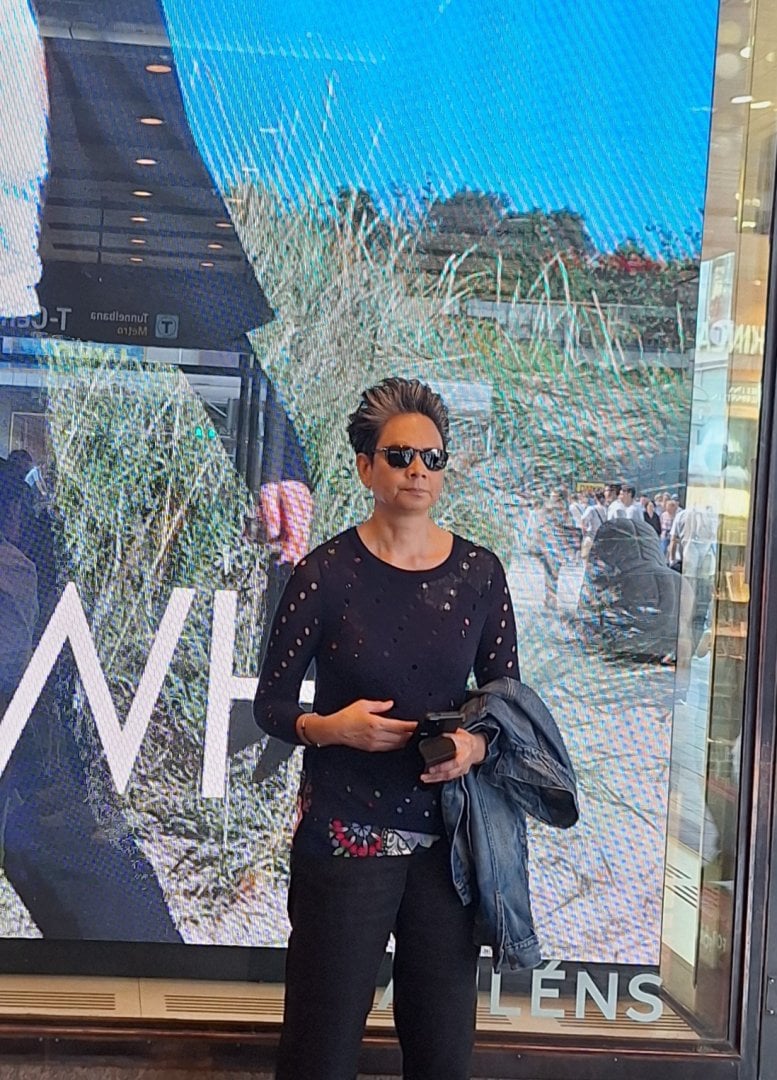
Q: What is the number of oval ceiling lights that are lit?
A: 10